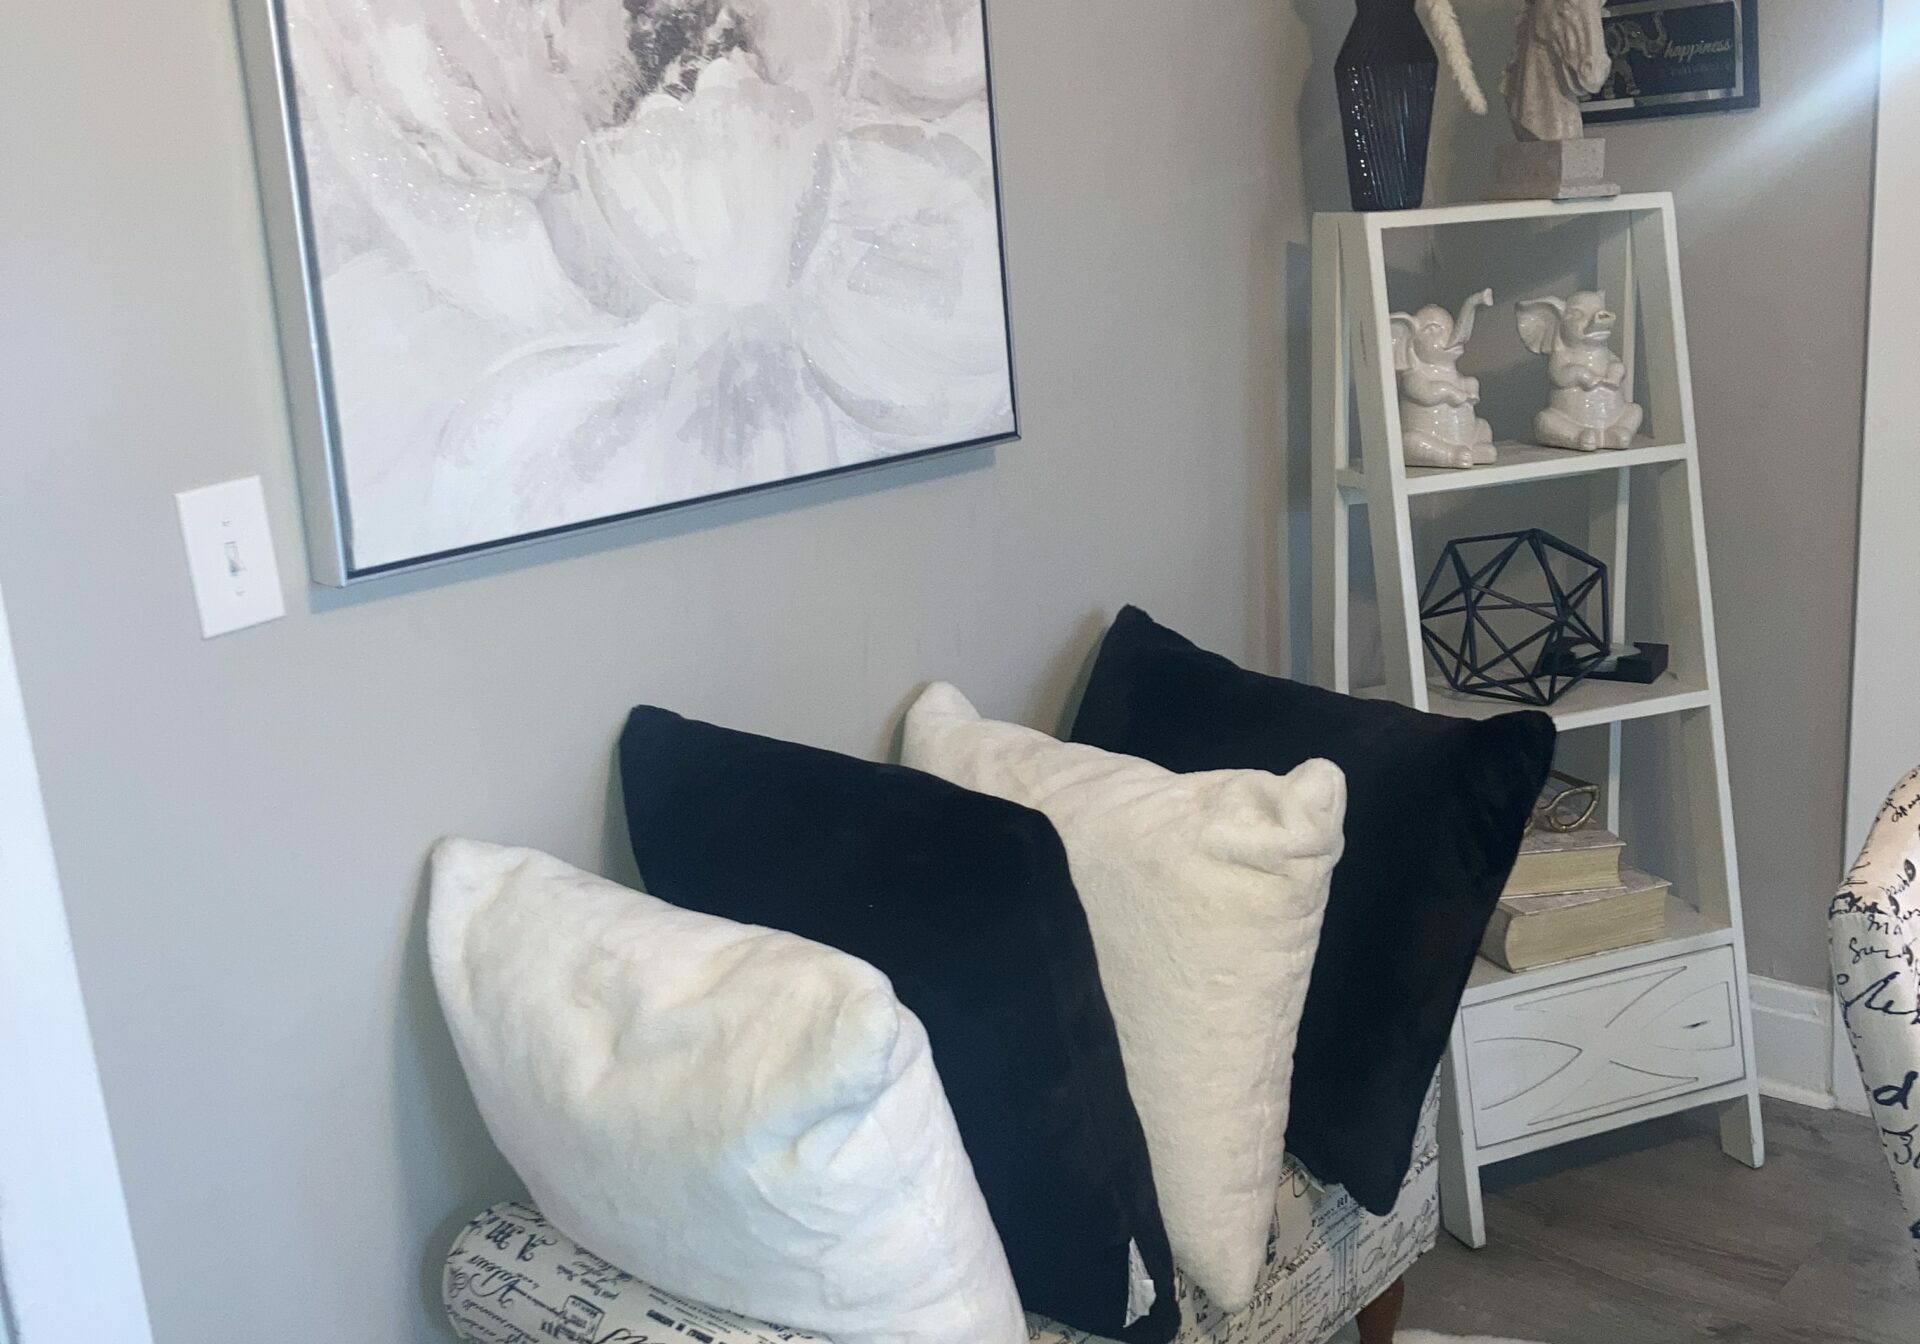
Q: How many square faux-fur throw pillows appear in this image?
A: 4